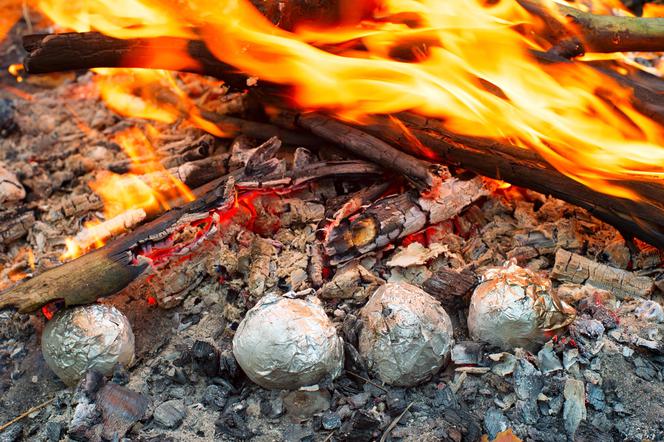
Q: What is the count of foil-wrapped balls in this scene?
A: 4